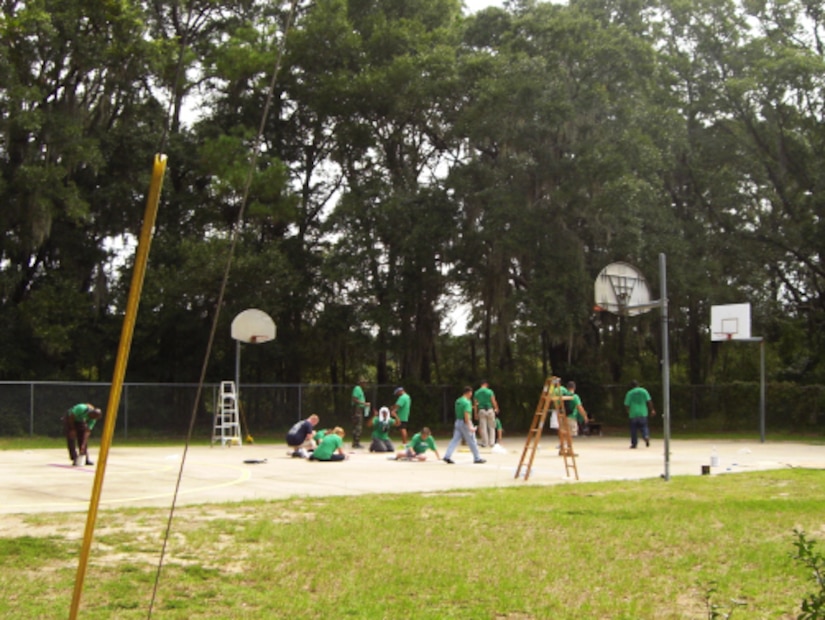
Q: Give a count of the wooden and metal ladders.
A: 2